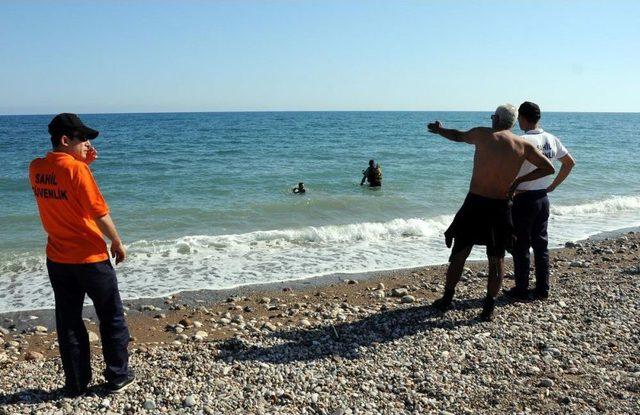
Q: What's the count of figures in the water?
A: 2